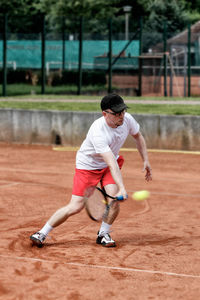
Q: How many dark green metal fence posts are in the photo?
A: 8